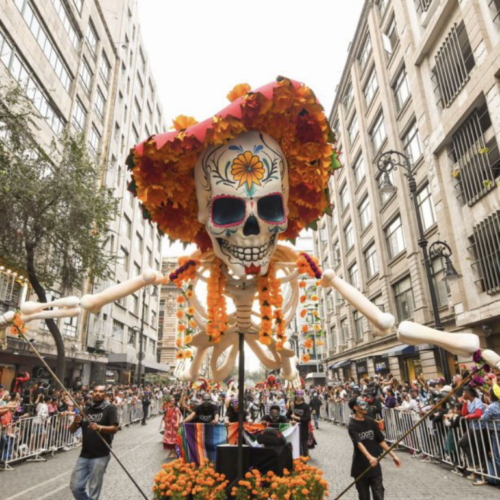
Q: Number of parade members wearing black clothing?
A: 6